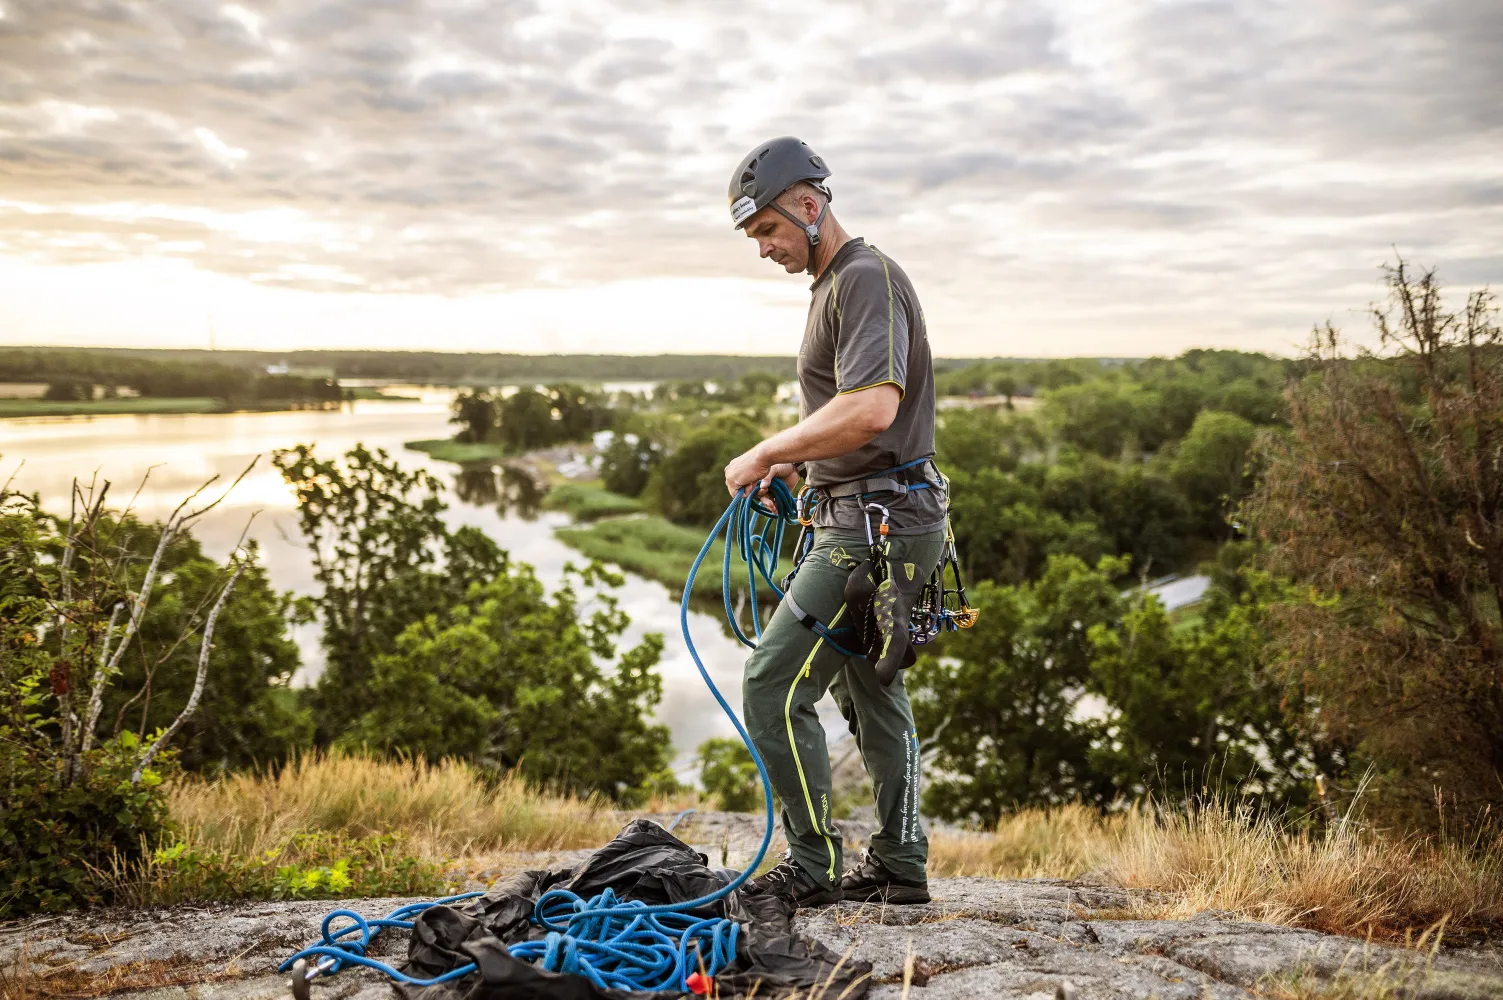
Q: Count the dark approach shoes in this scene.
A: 2